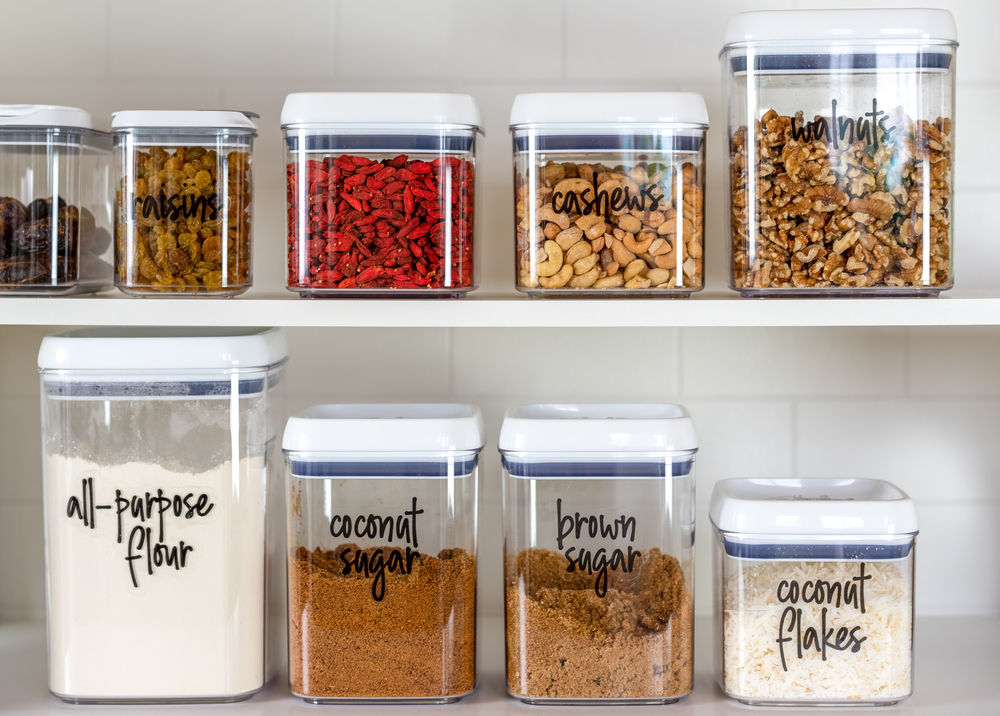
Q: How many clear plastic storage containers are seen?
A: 9